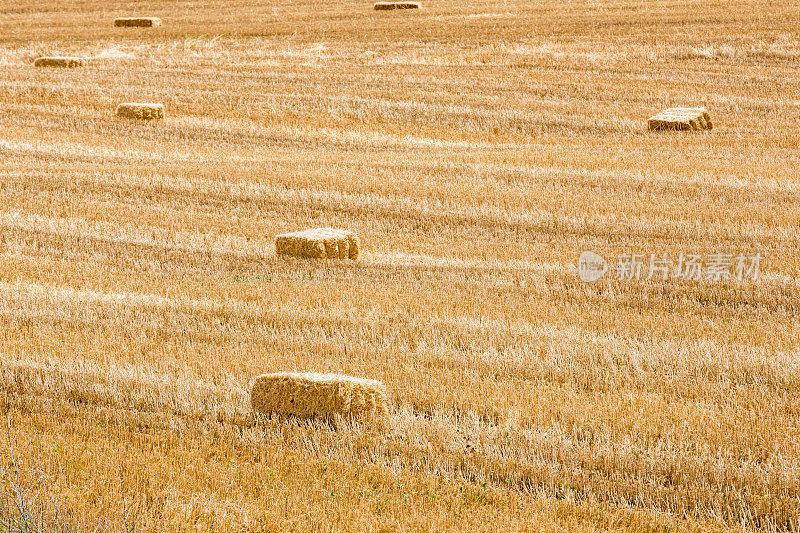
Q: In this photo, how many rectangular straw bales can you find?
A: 7